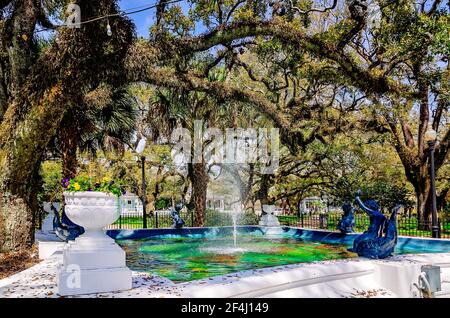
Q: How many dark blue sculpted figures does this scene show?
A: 4